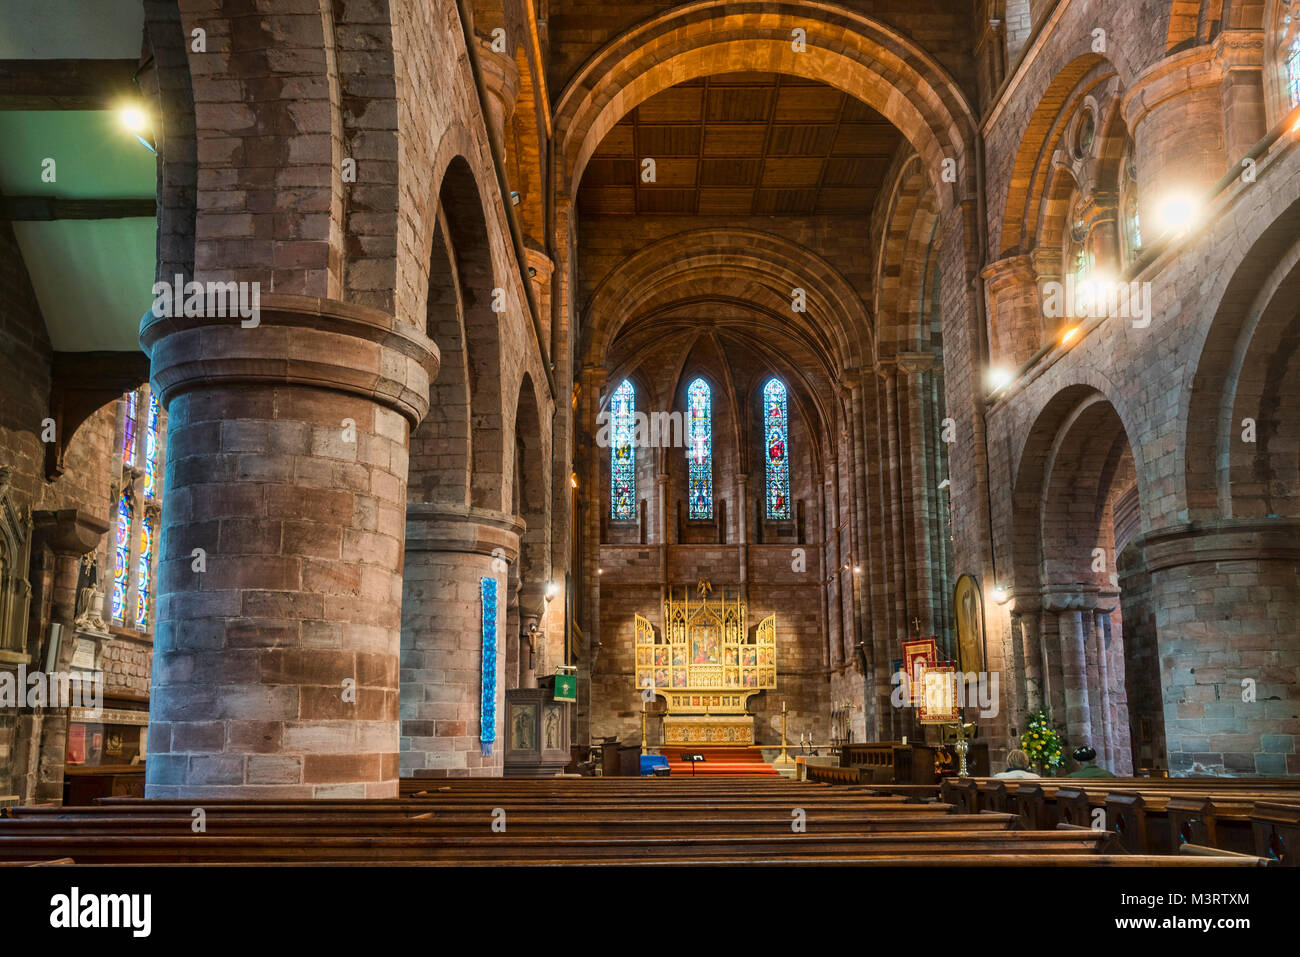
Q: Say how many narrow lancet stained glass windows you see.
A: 3